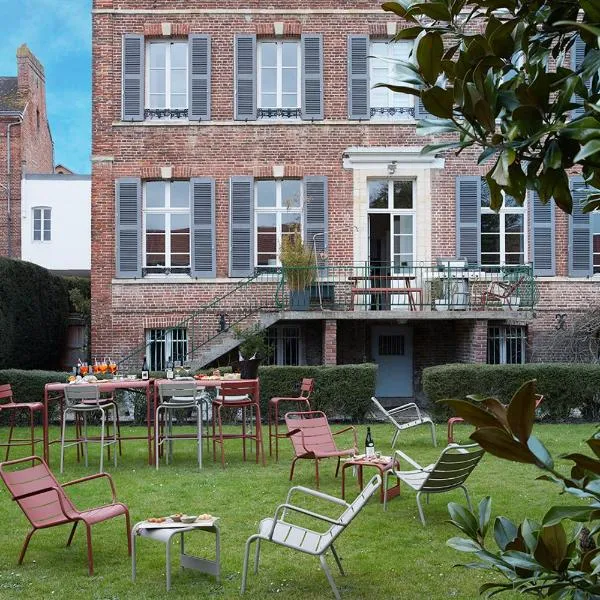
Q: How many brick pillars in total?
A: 2